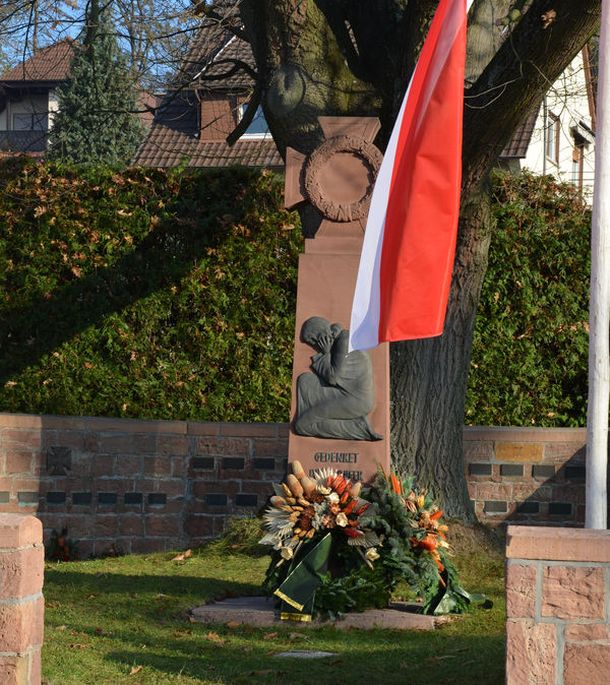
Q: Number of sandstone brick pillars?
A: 2